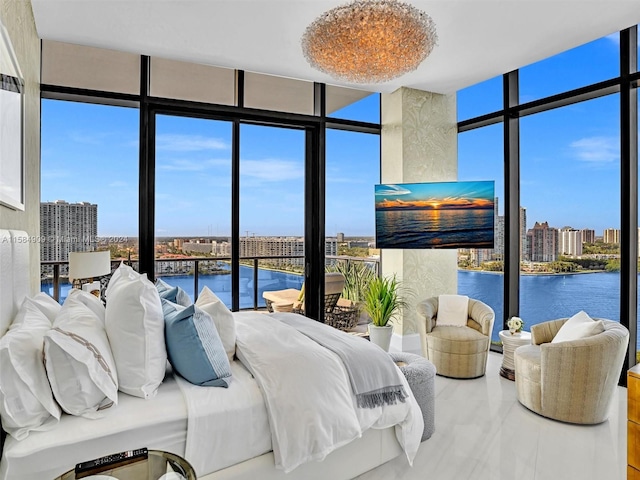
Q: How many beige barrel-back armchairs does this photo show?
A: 2